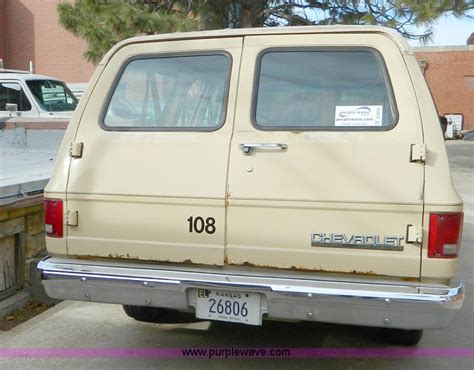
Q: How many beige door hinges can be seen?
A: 4